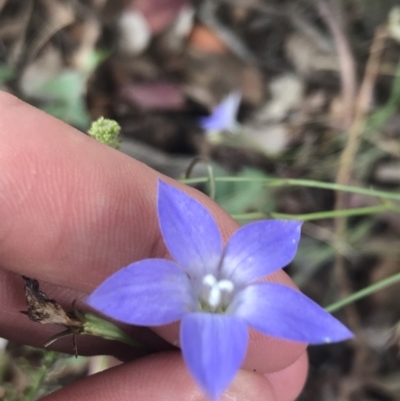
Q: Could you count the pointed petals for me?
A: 5